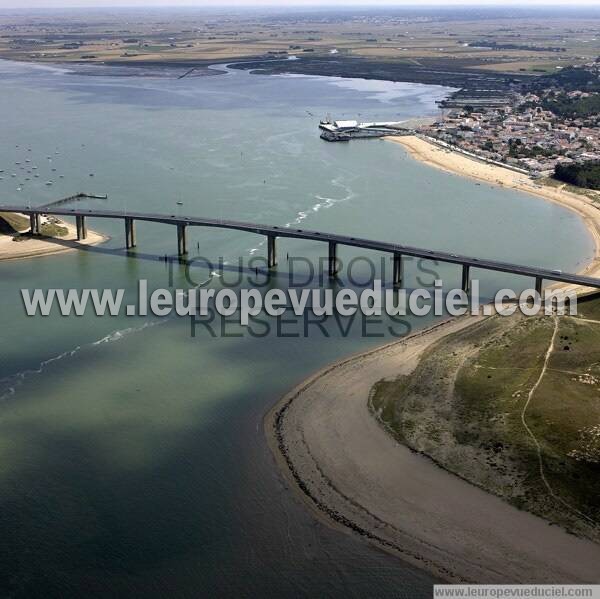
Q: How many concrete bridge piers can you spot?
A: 9